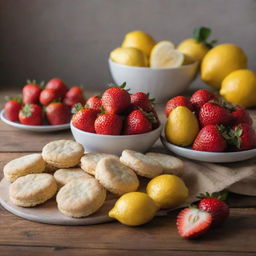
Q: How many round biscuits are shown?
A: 9